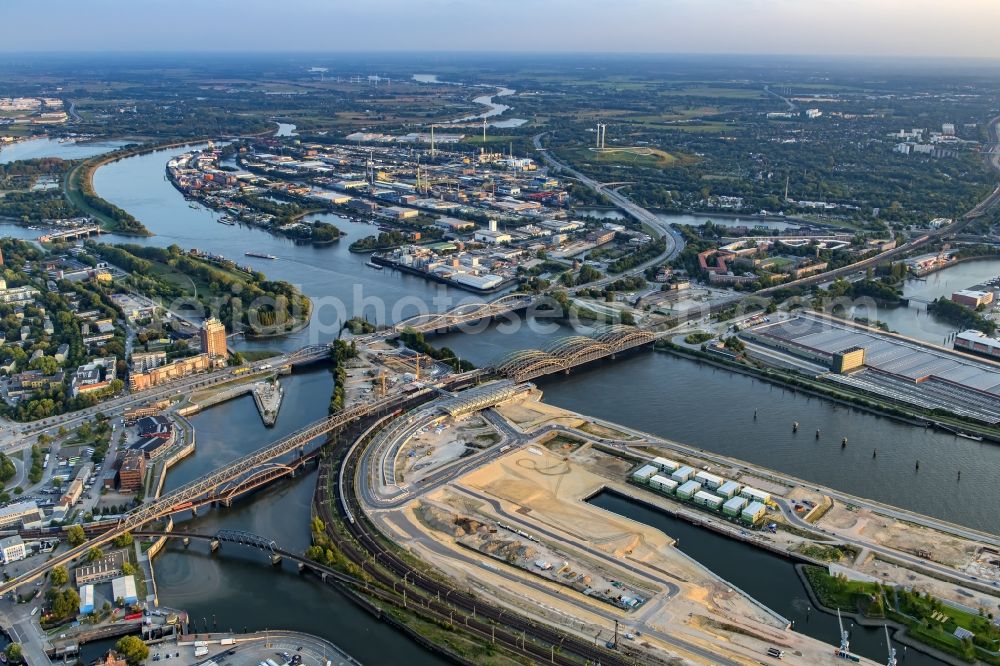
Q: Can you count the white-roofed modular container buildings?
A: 11